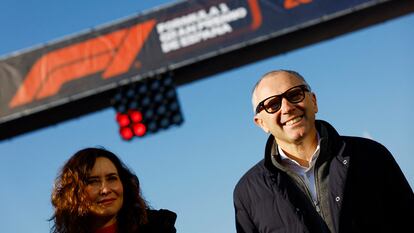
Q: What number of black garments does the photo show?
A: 2